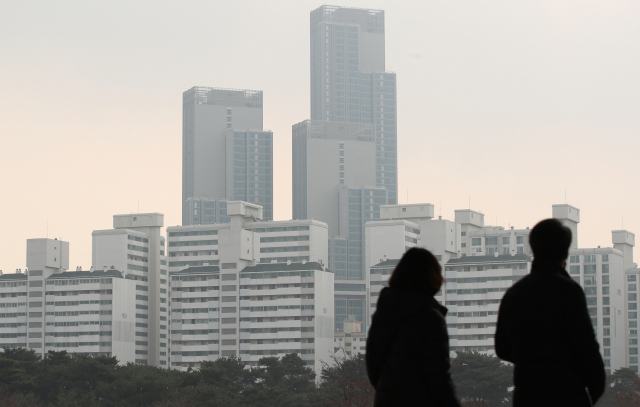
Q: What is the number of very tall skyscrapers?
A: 3